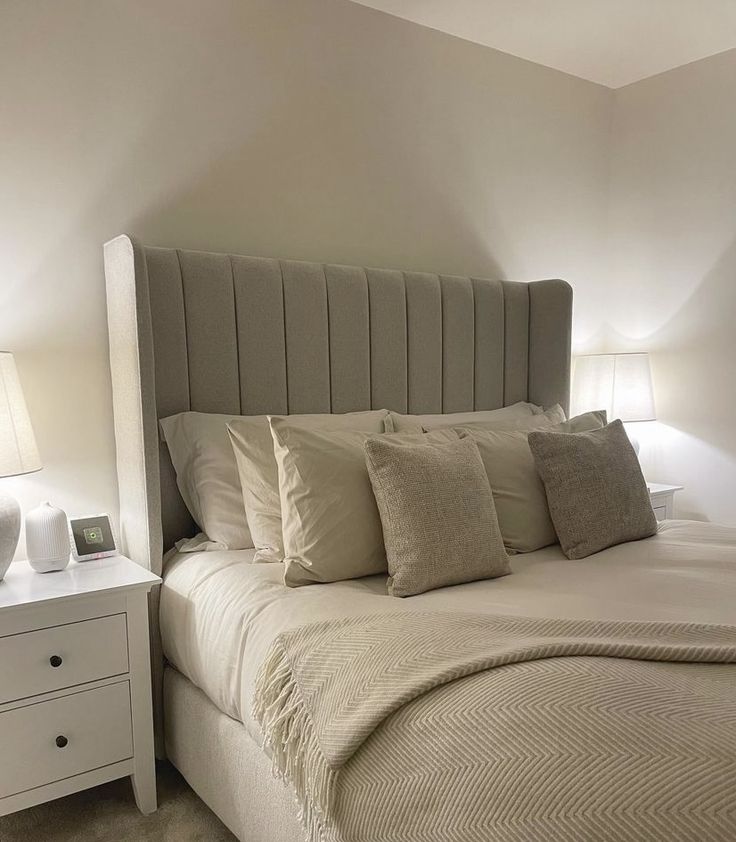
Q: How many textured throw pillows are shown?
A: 2